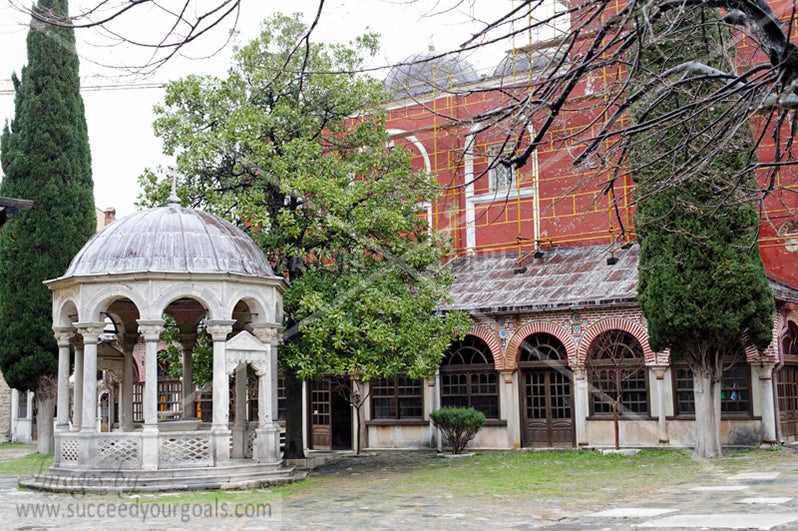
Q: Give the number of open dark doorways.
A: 1